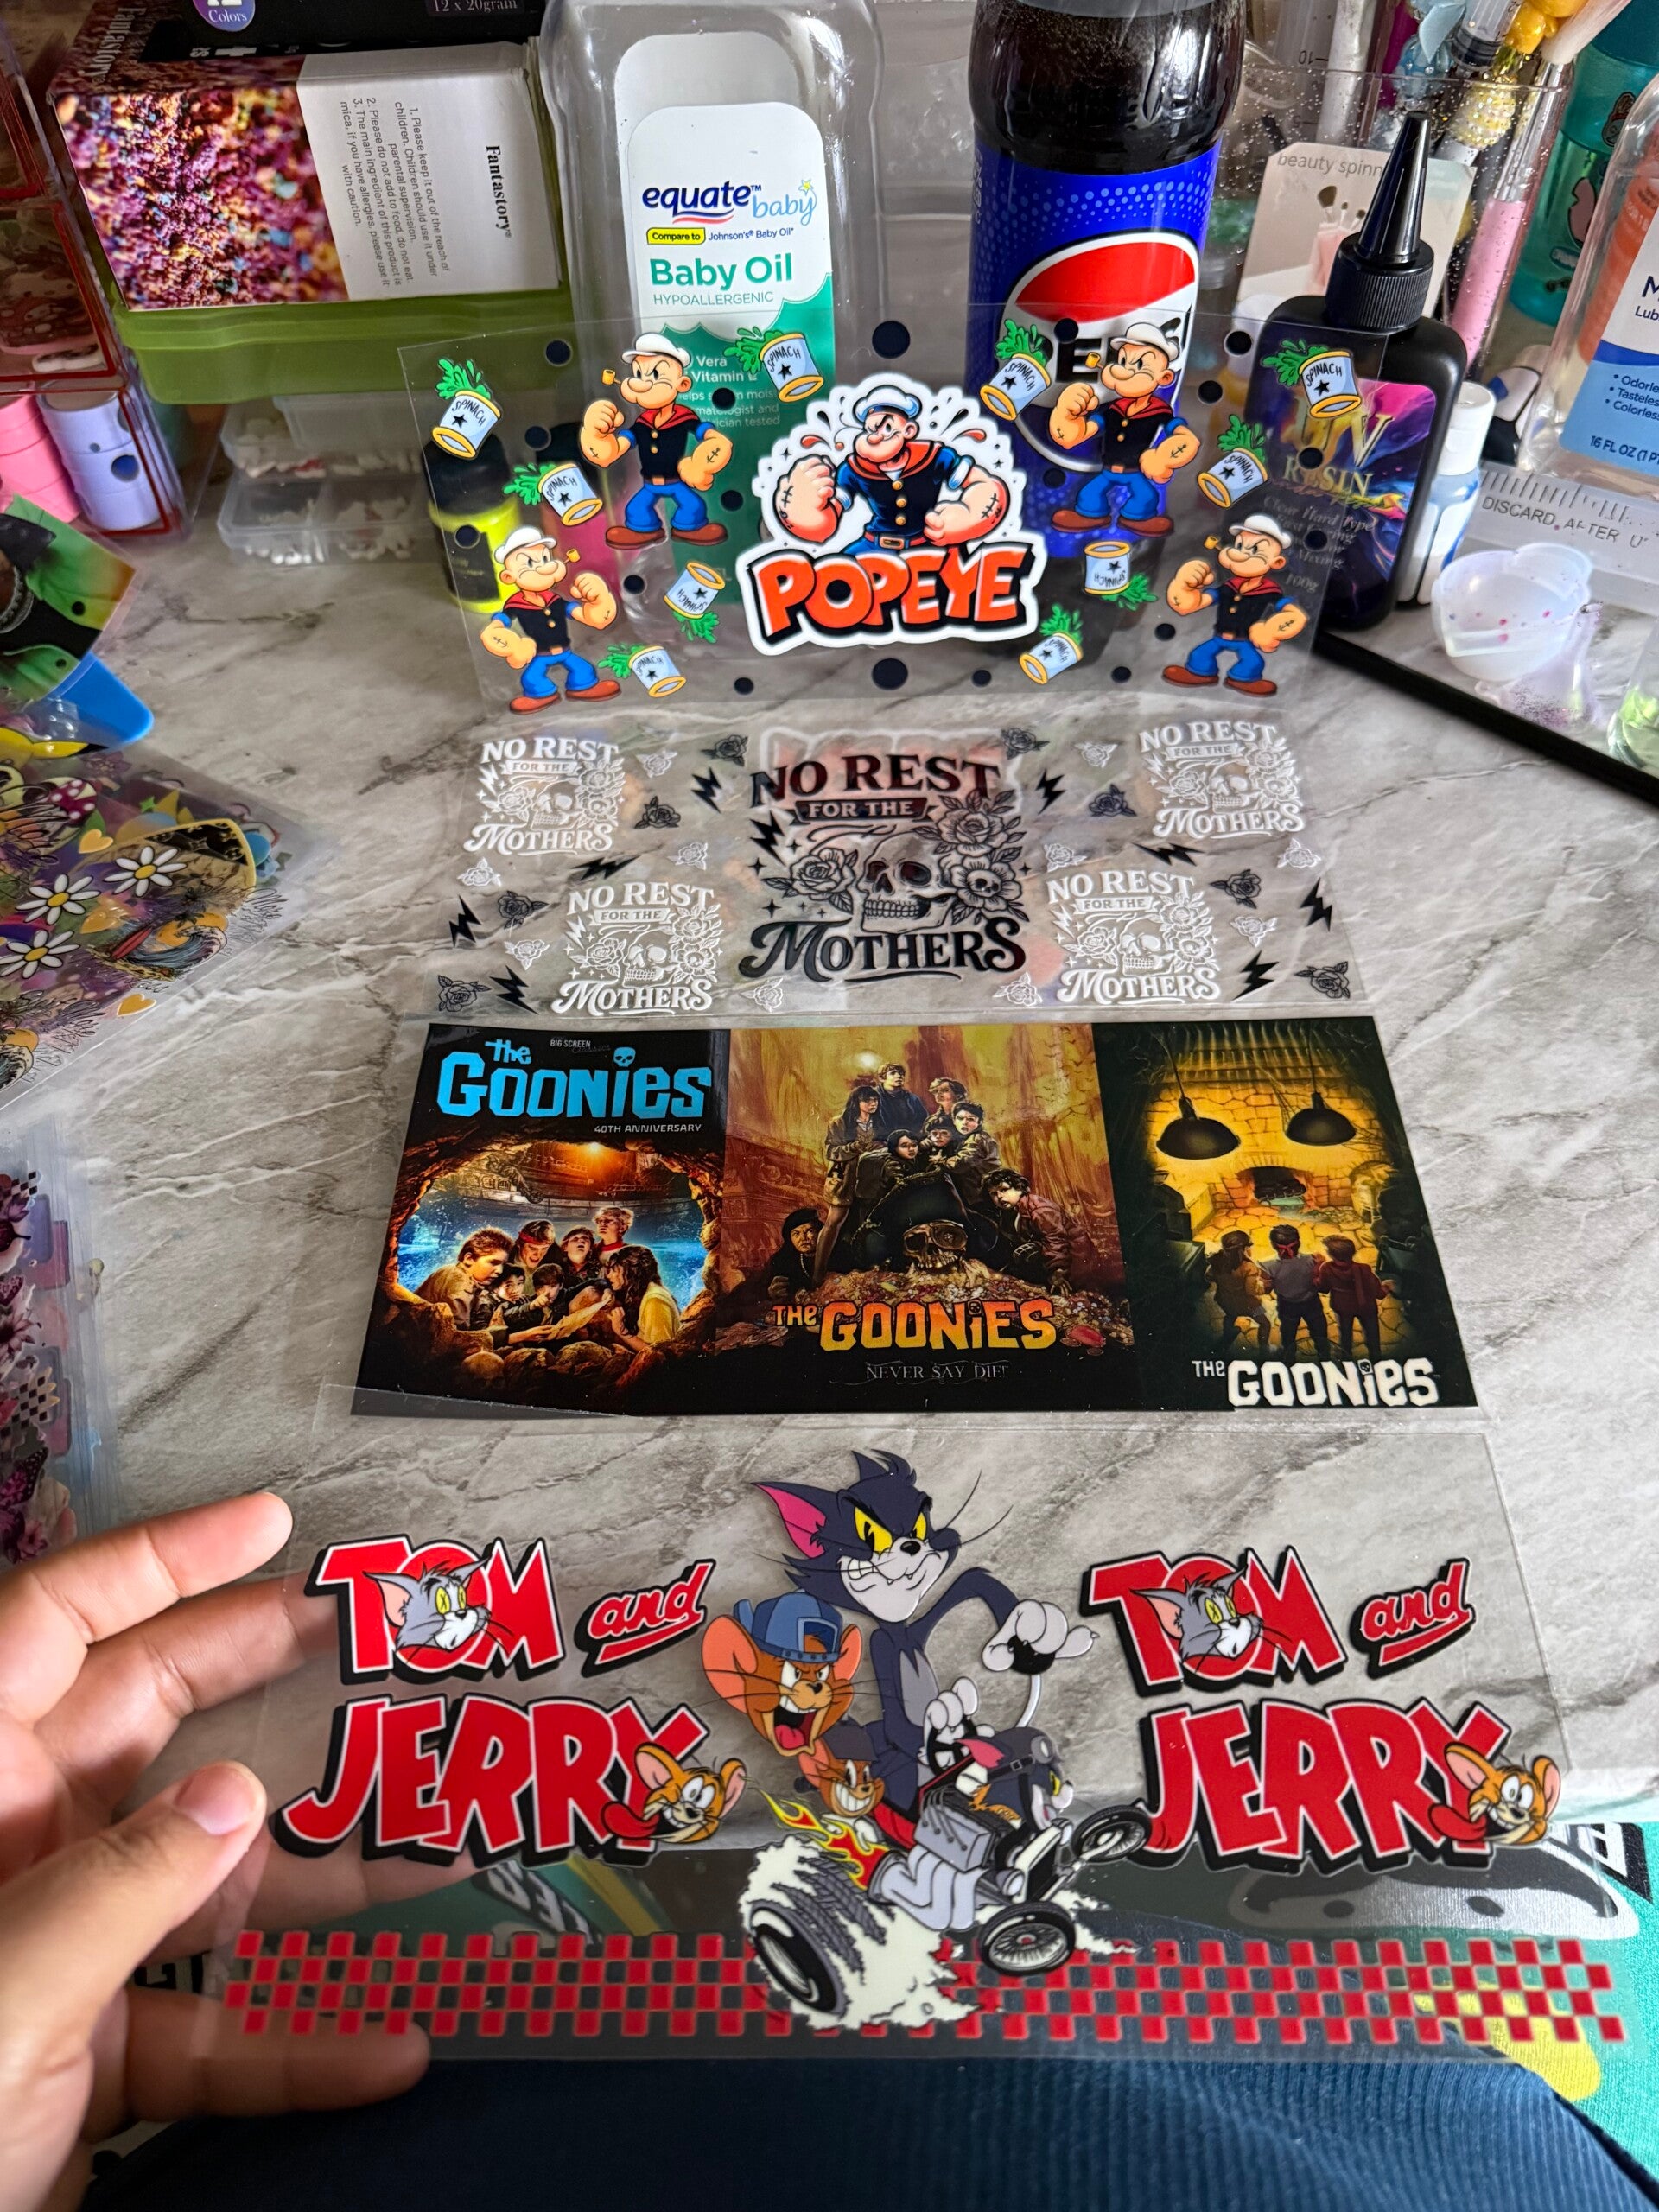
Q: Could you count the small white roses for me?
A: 10